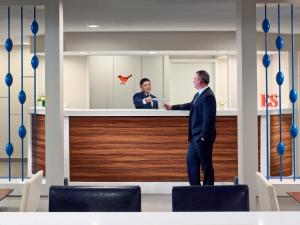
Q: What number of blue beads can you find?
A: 14